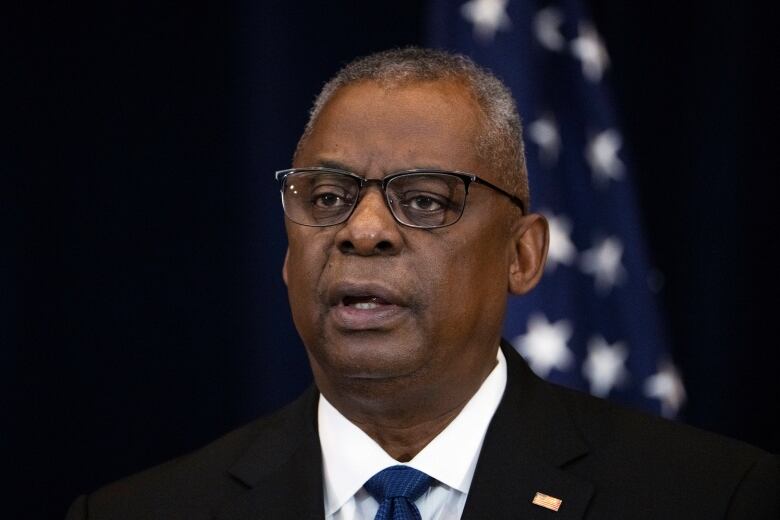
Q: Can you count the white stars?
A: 10